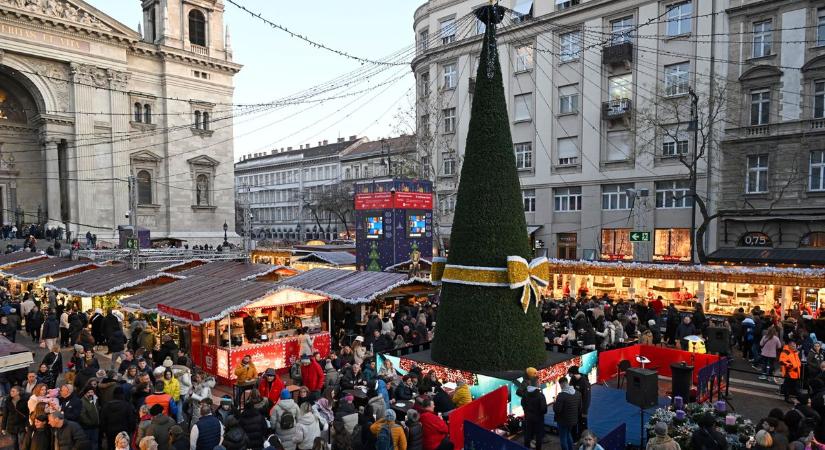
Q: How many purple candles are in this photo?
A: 3